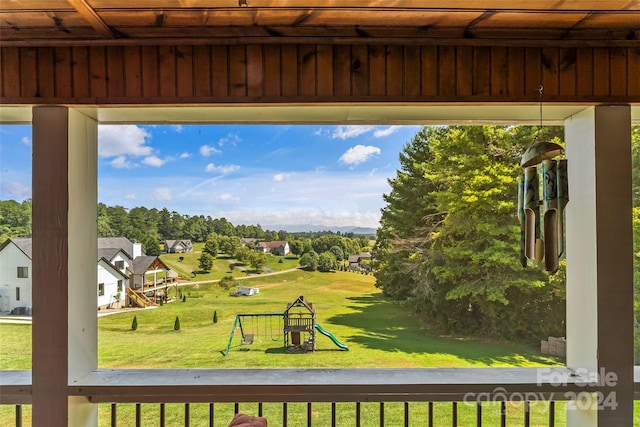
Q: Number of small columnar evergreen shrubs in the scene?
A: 3